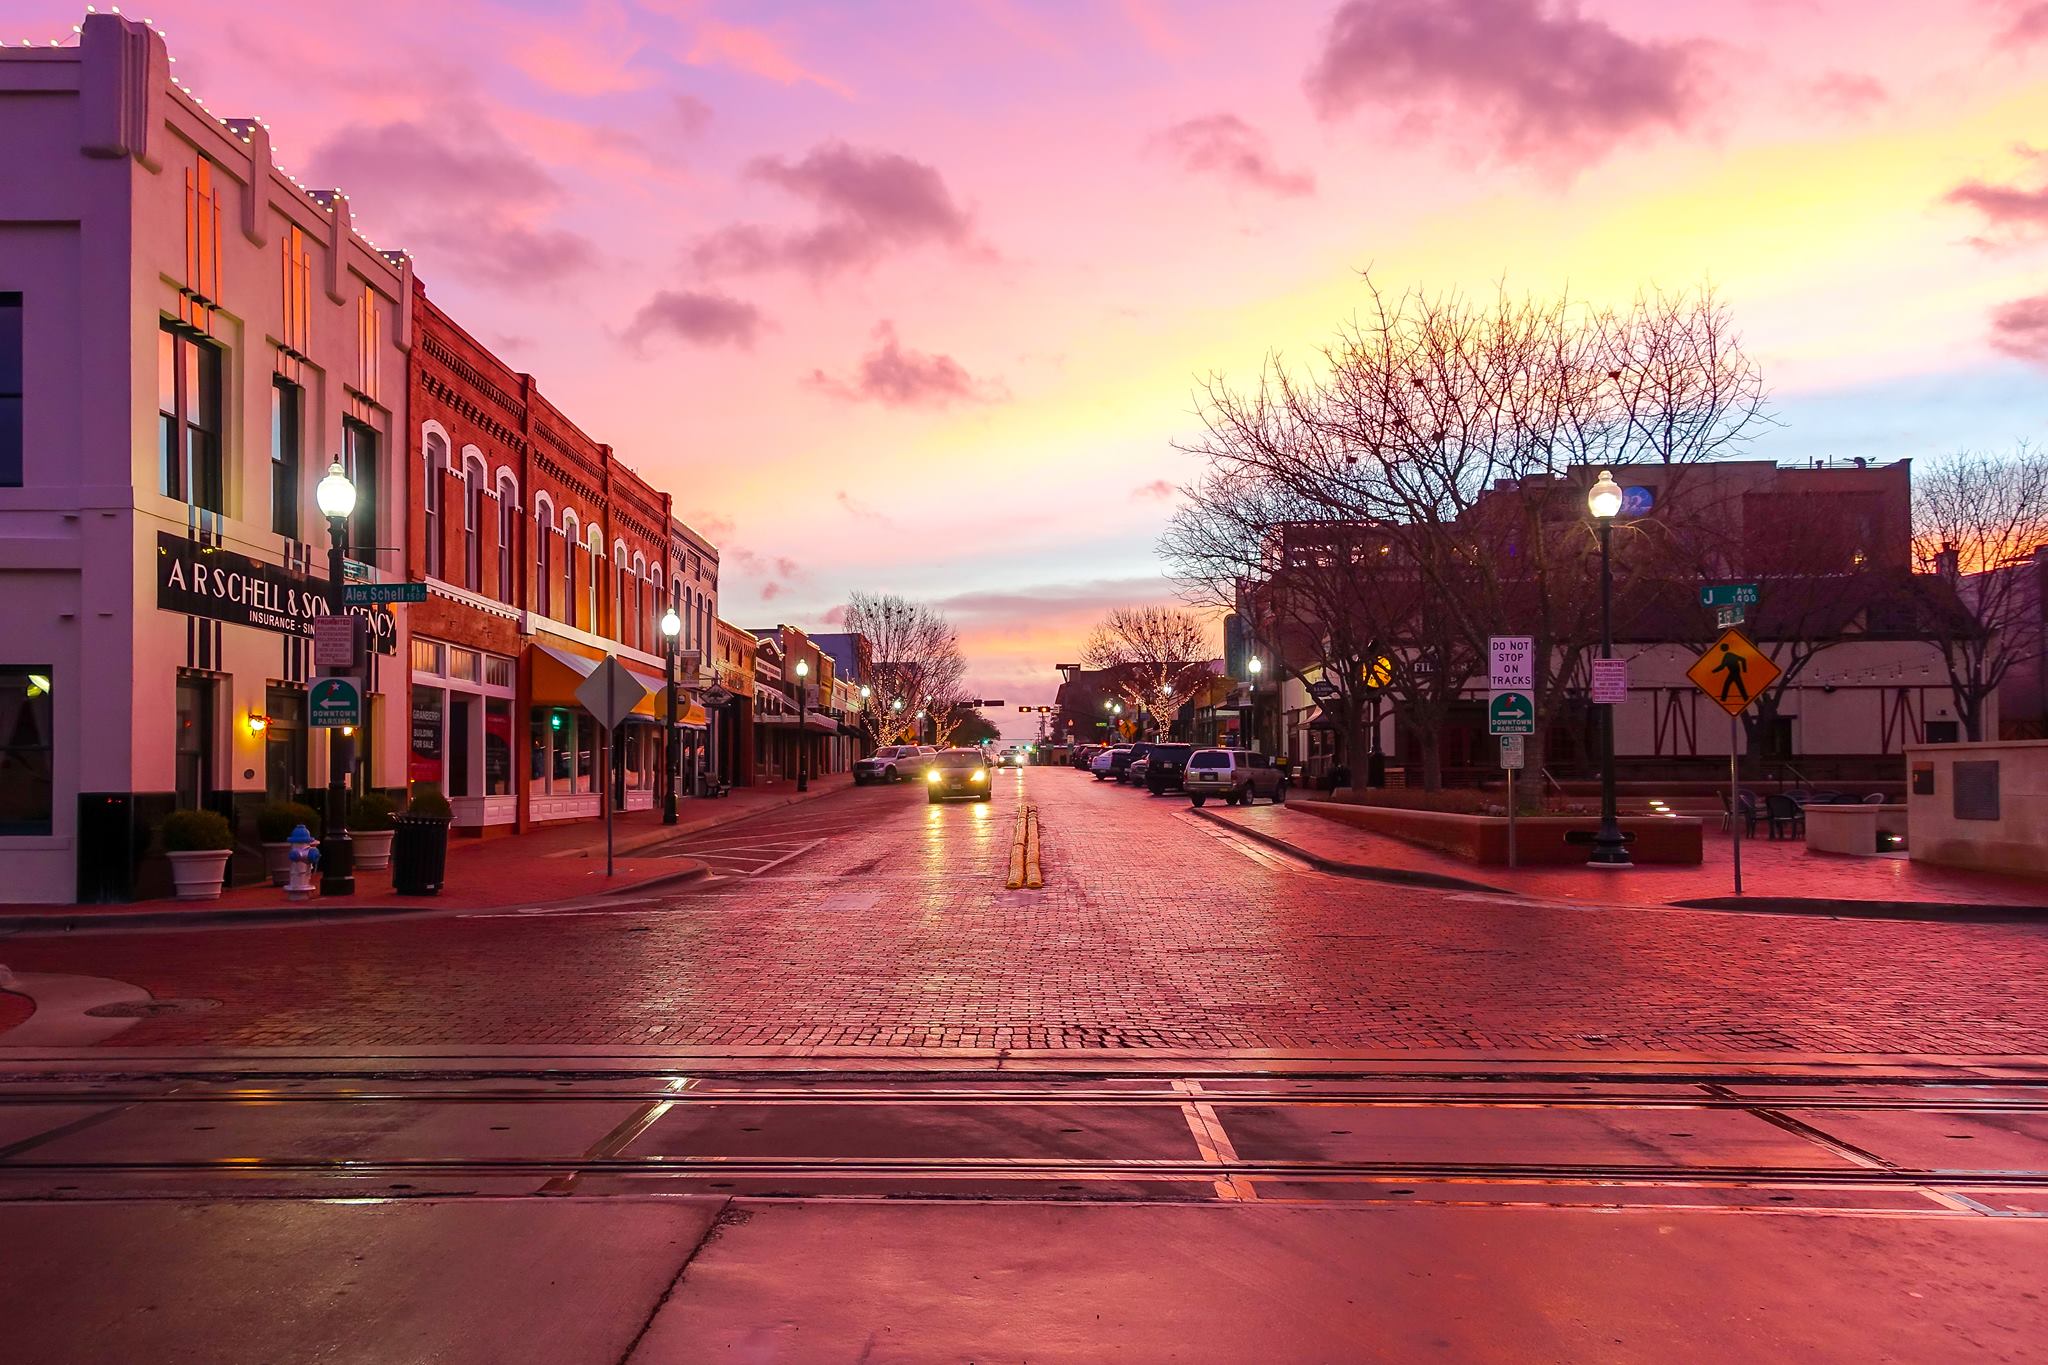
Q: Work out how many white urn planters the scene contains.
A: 3